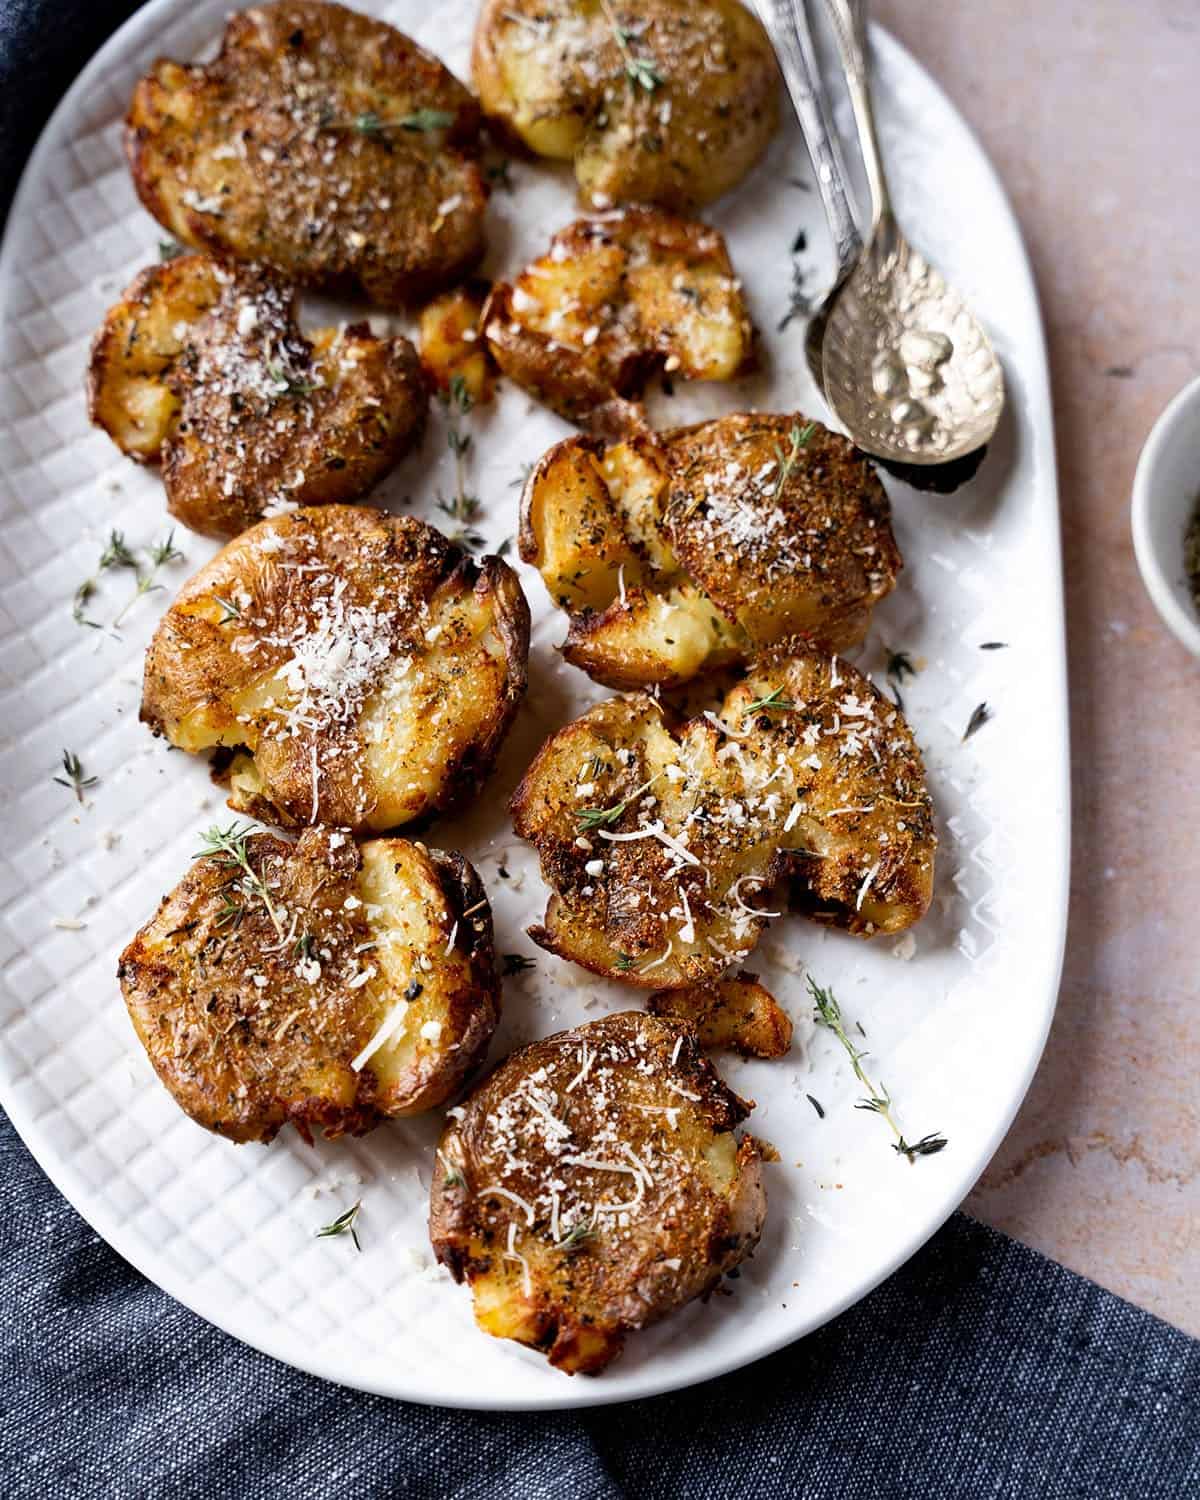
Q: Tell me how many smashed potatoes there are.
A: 9